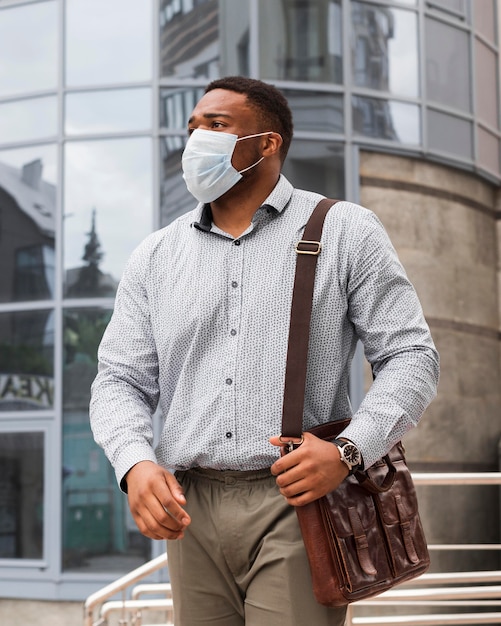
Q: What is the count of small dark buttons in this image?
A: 5